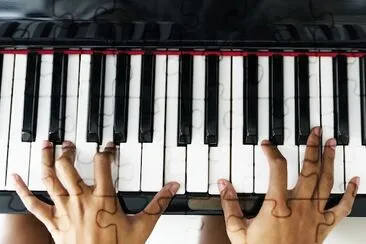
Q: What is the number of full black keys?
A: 11